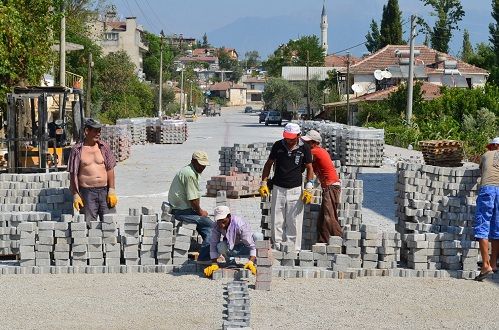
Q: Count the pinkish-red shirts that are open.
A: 1